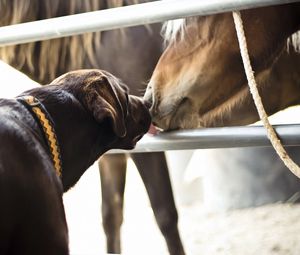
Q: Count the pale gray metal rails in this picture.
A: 2